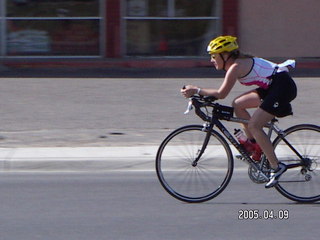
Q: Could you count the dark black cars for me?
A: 0